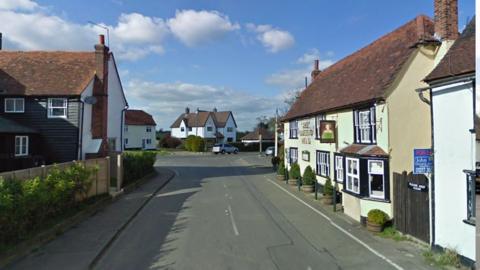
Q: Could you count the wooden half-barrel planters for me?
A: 5